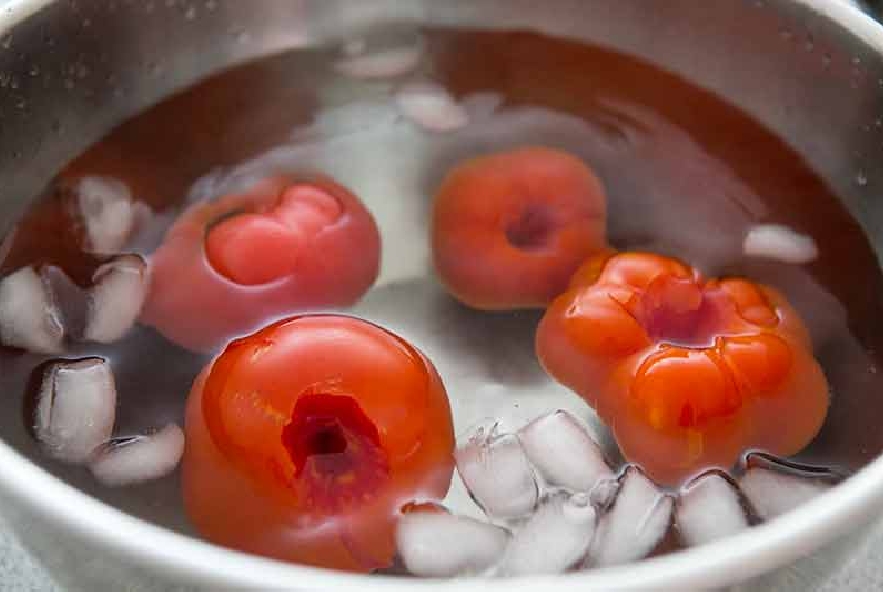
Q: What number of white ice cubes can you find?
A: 15